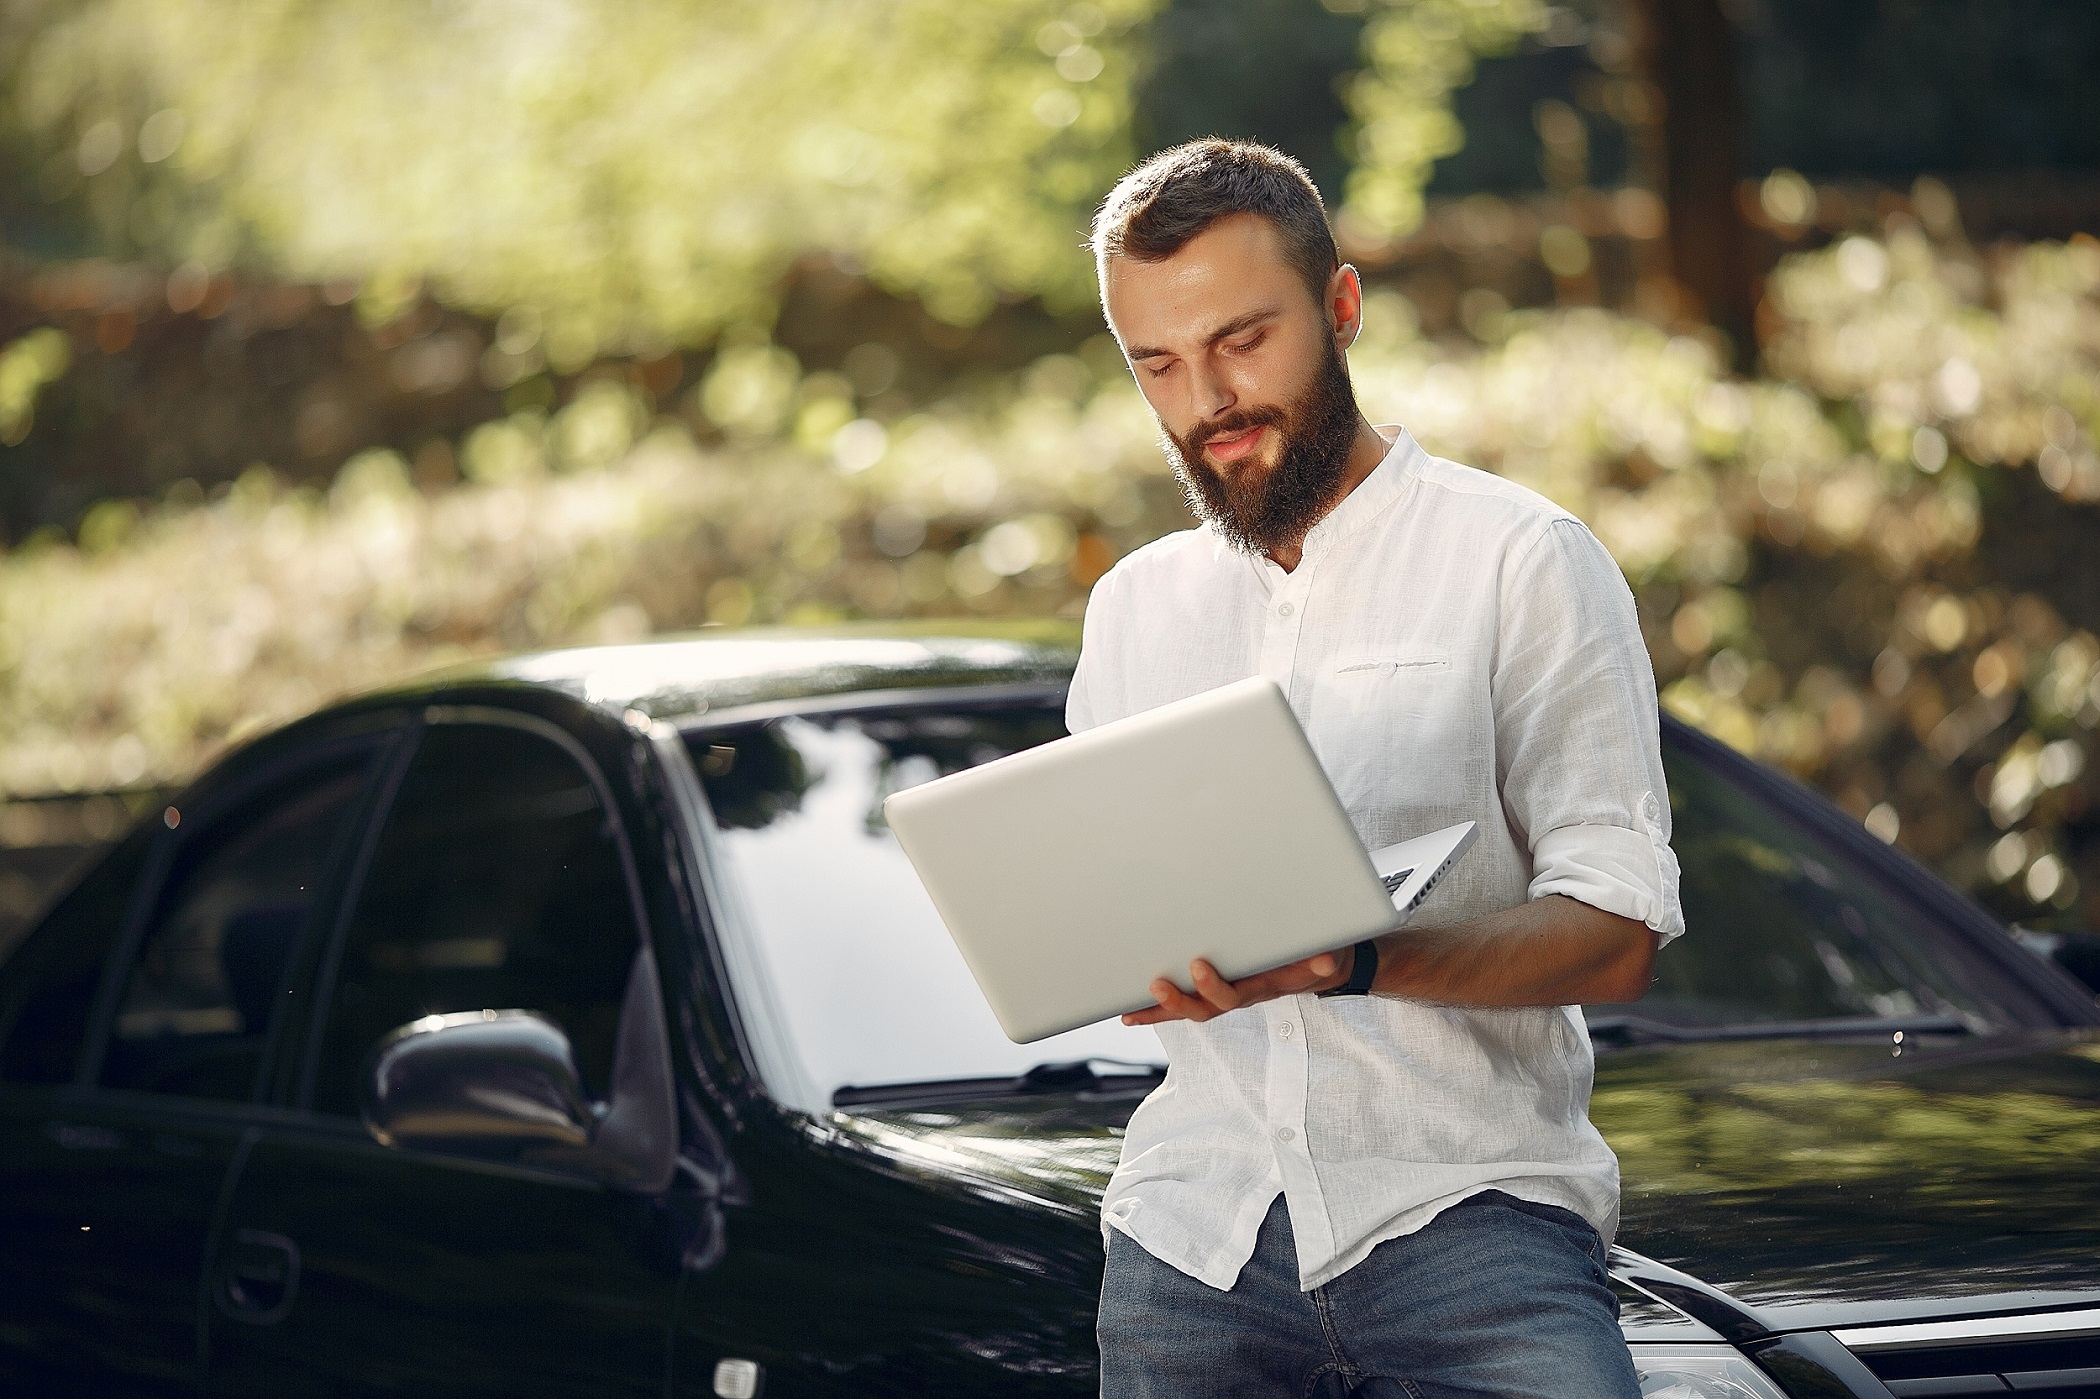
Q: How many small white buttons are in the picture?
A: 5